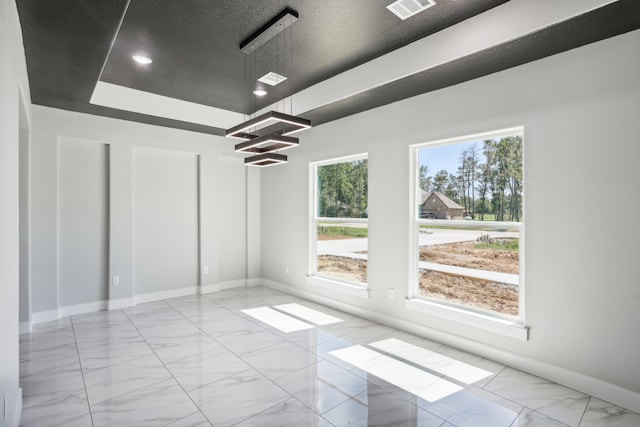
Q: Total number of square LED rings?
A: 3